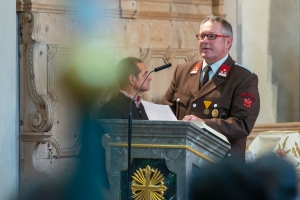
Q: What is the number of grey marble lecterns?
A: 1